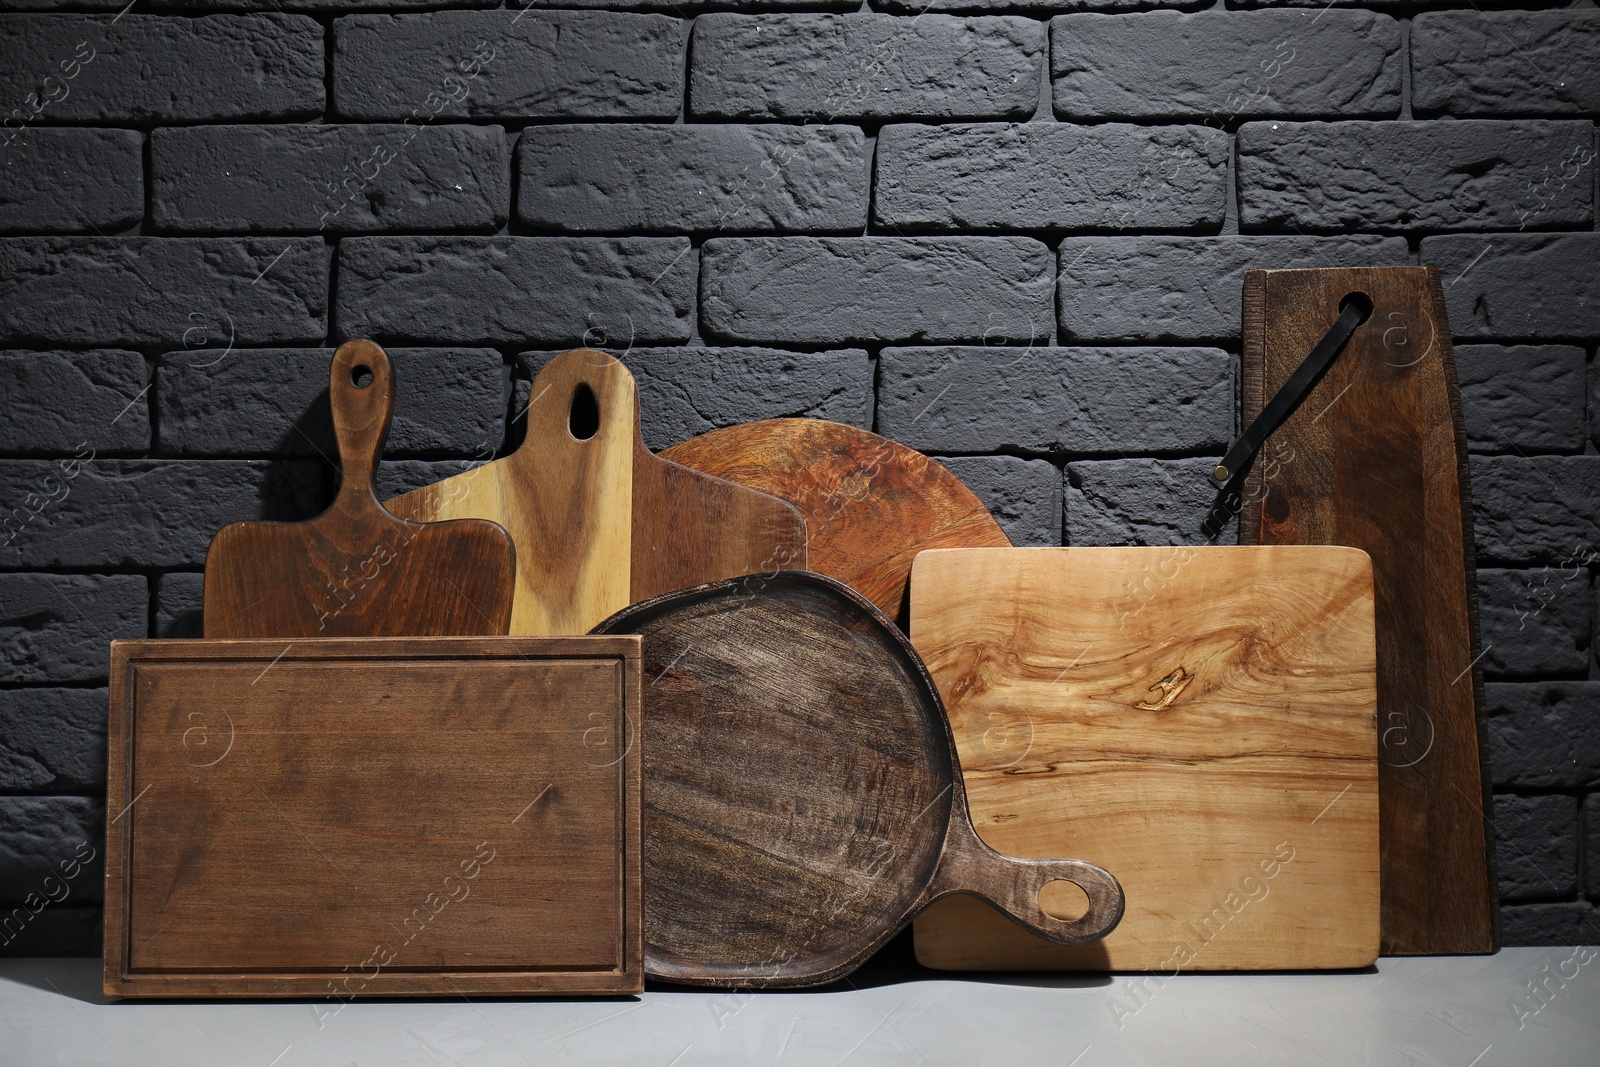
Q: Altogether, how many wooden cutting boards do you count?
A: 7